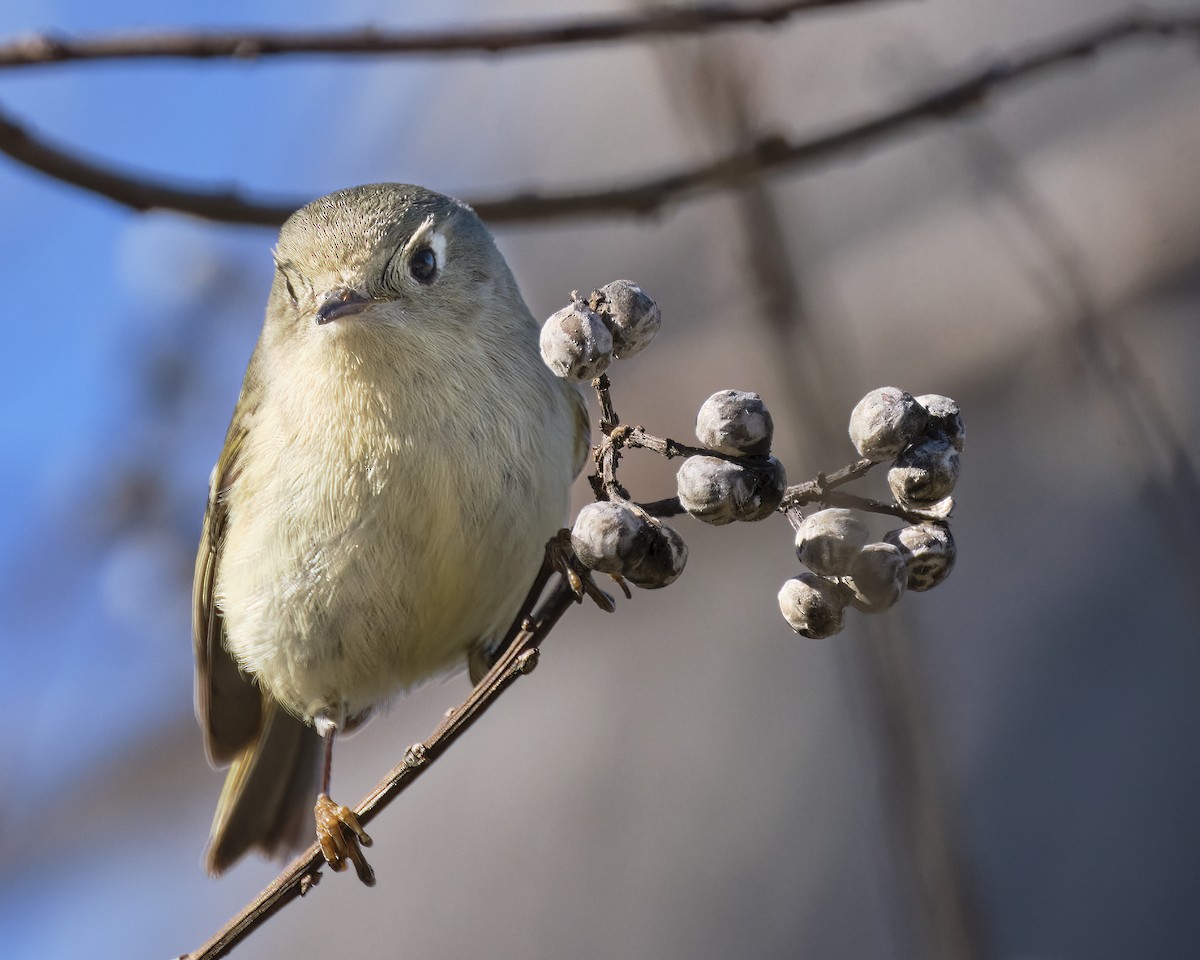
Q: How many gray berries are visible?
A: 14